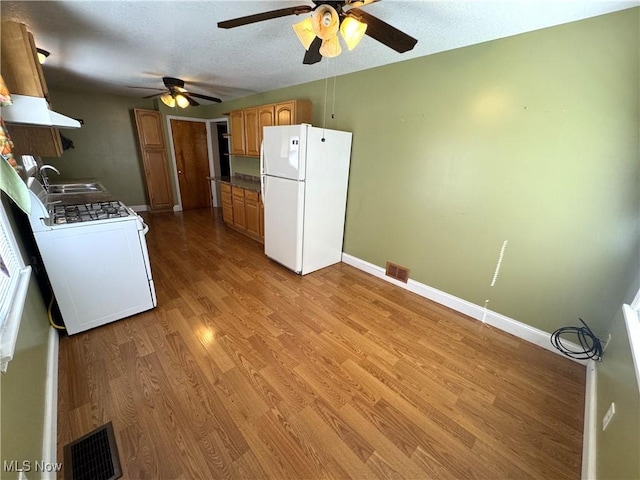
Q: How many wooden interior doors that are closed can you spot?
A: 1